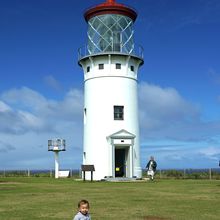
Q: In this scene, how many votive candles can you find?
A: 0